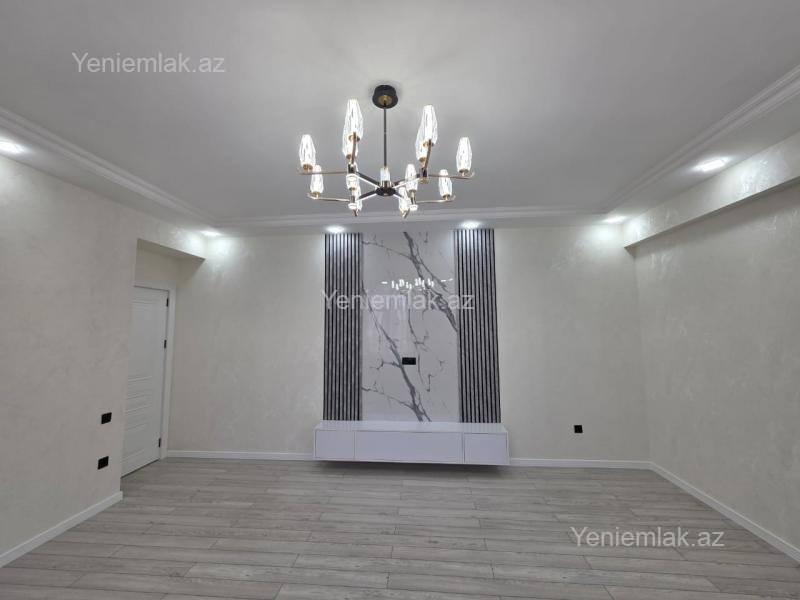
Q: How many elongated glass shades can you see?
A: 12